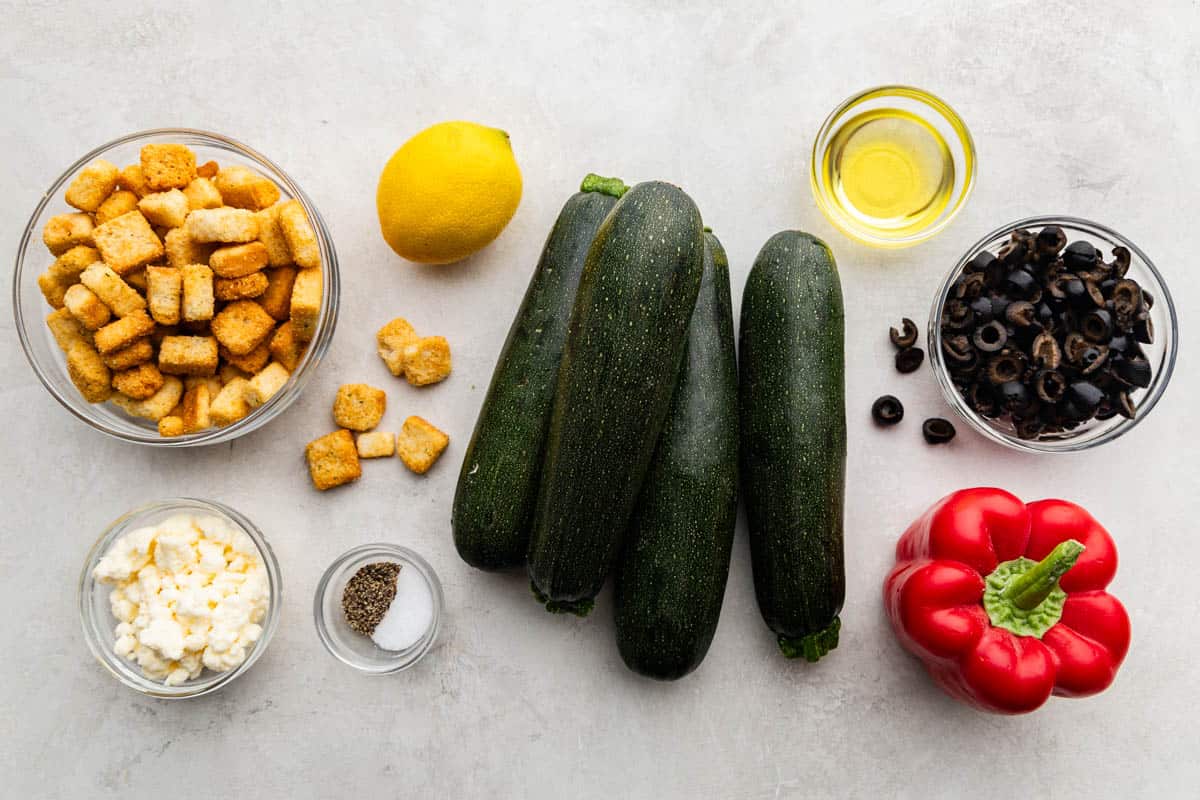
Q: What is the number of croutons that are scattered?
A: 6